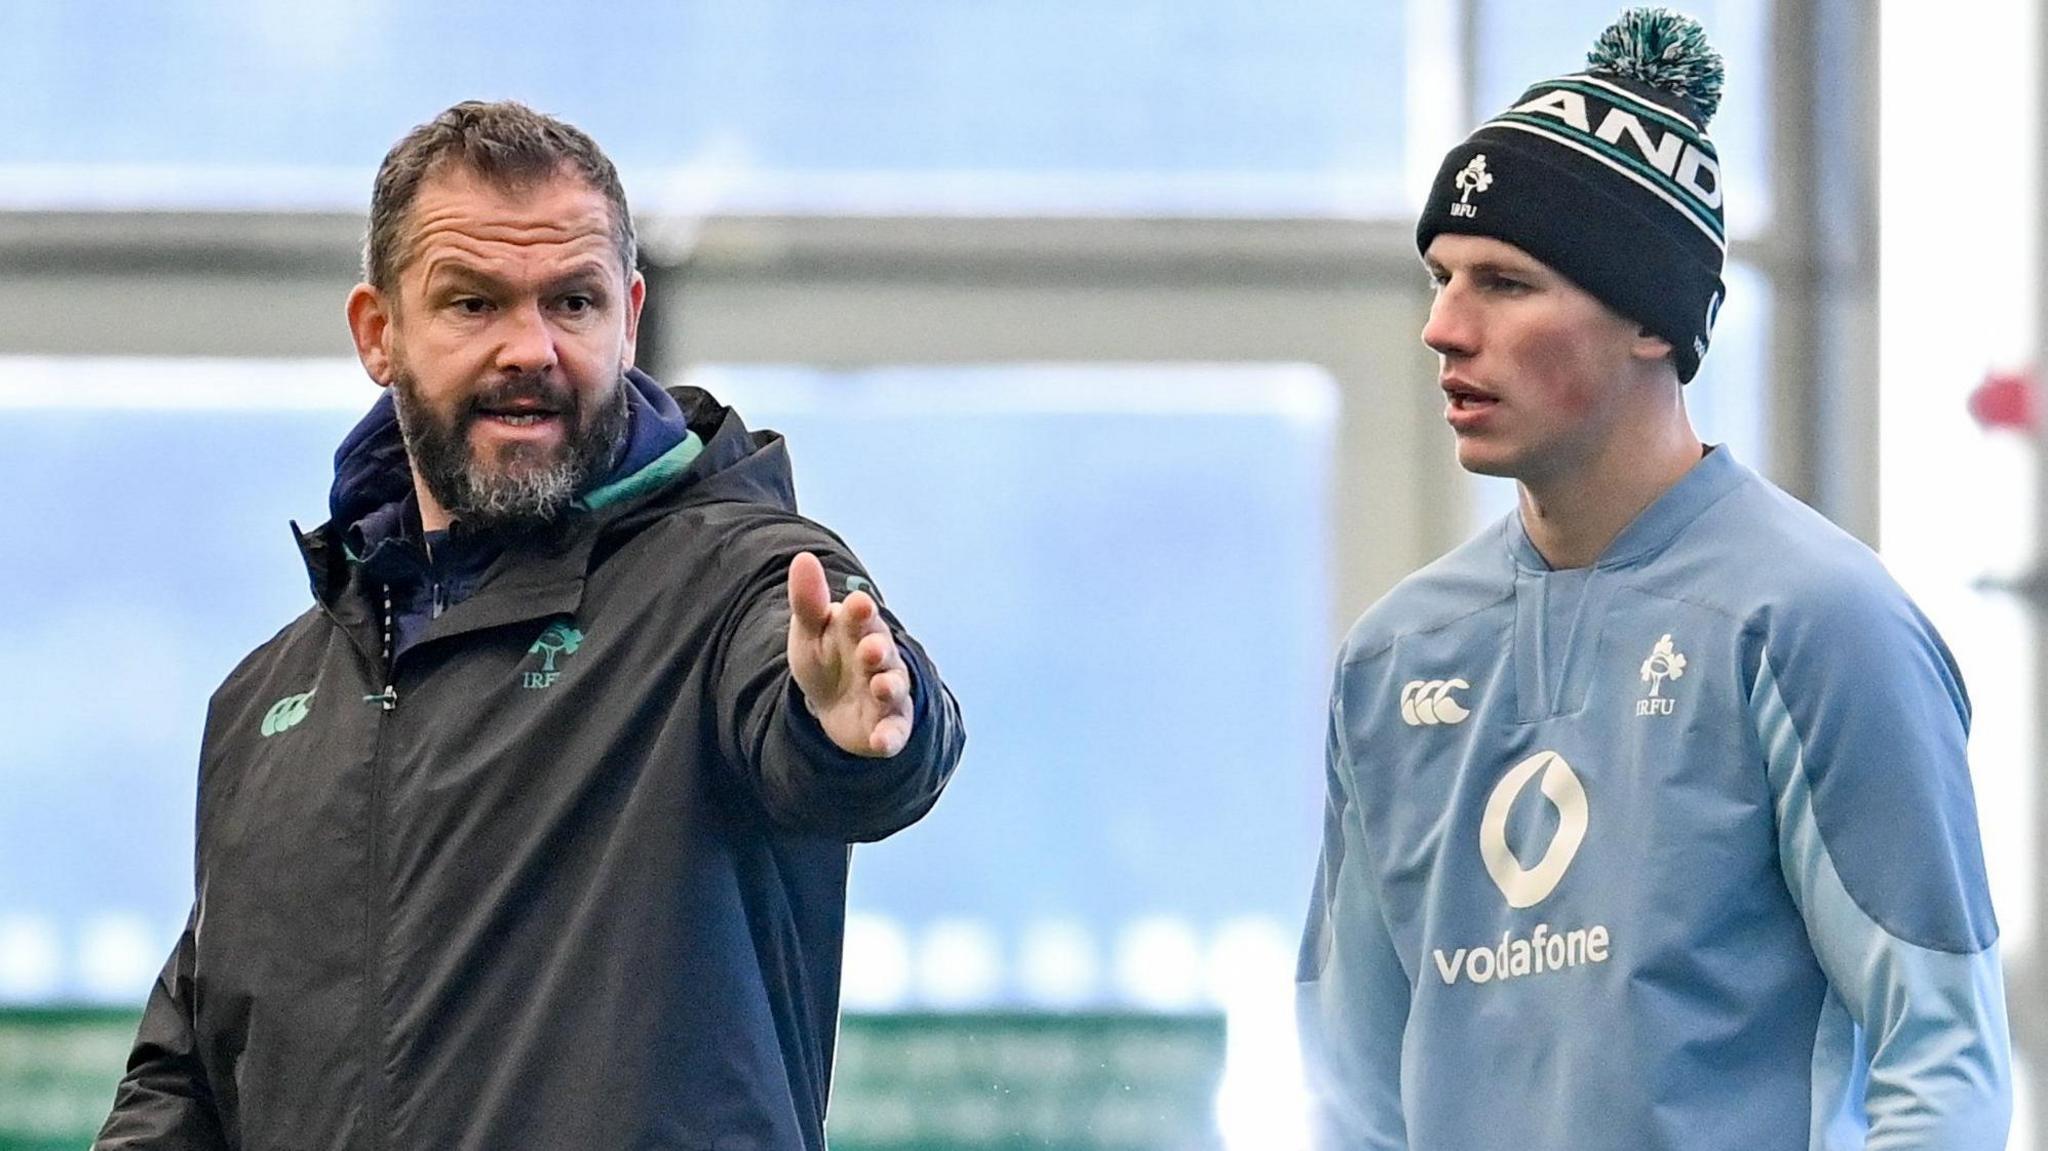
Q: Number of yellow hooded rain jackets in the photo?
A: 0